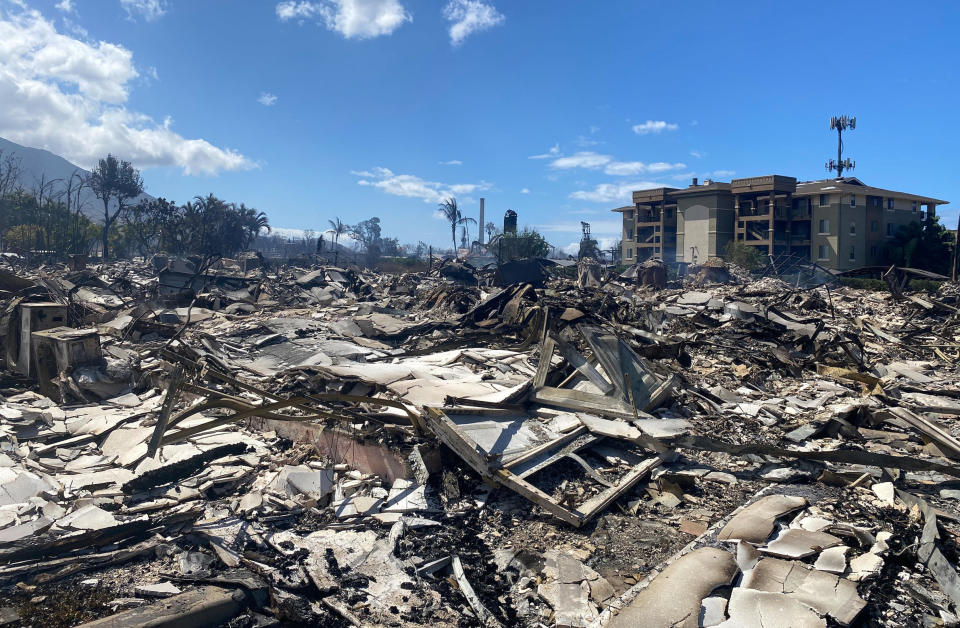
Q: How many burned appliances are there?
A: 2